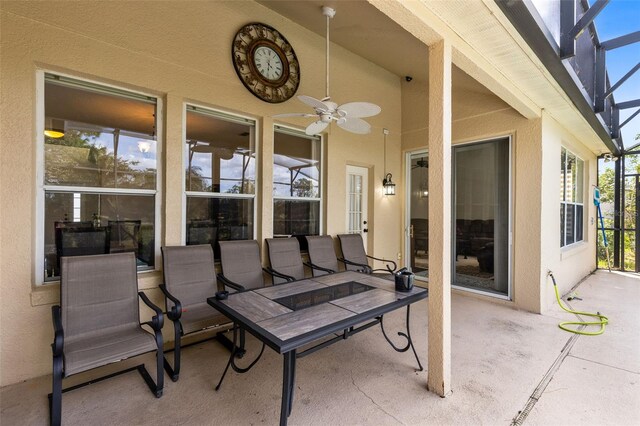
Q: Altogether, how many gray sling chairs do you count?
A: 6